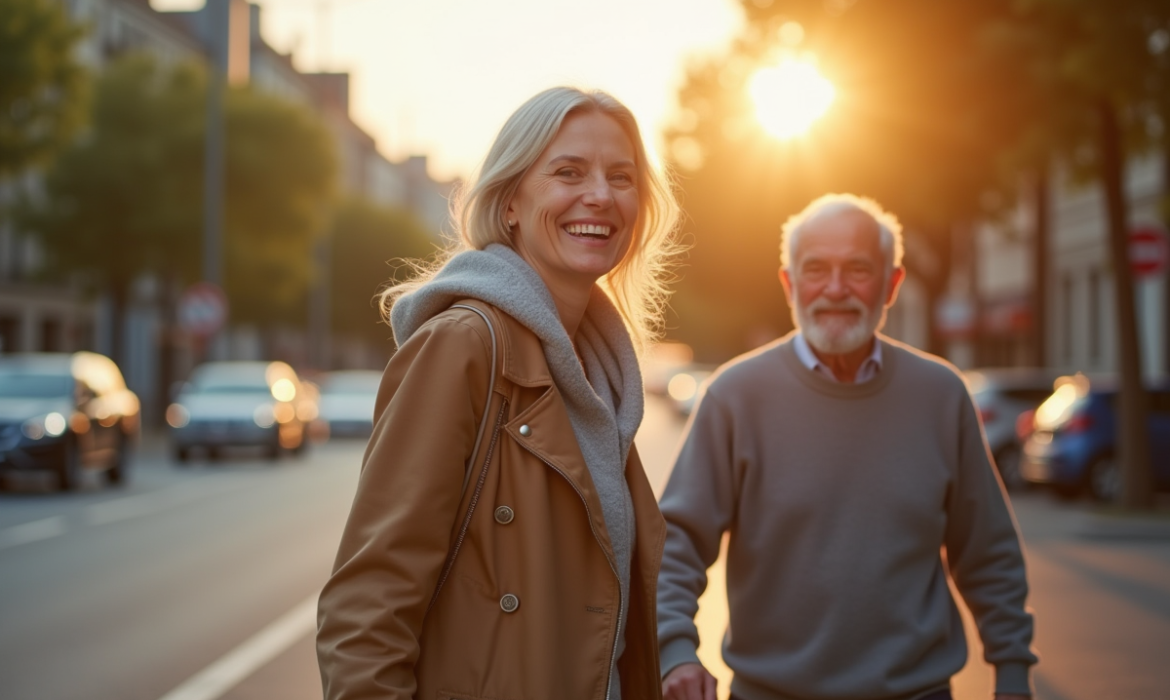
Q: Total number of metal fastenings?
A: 3